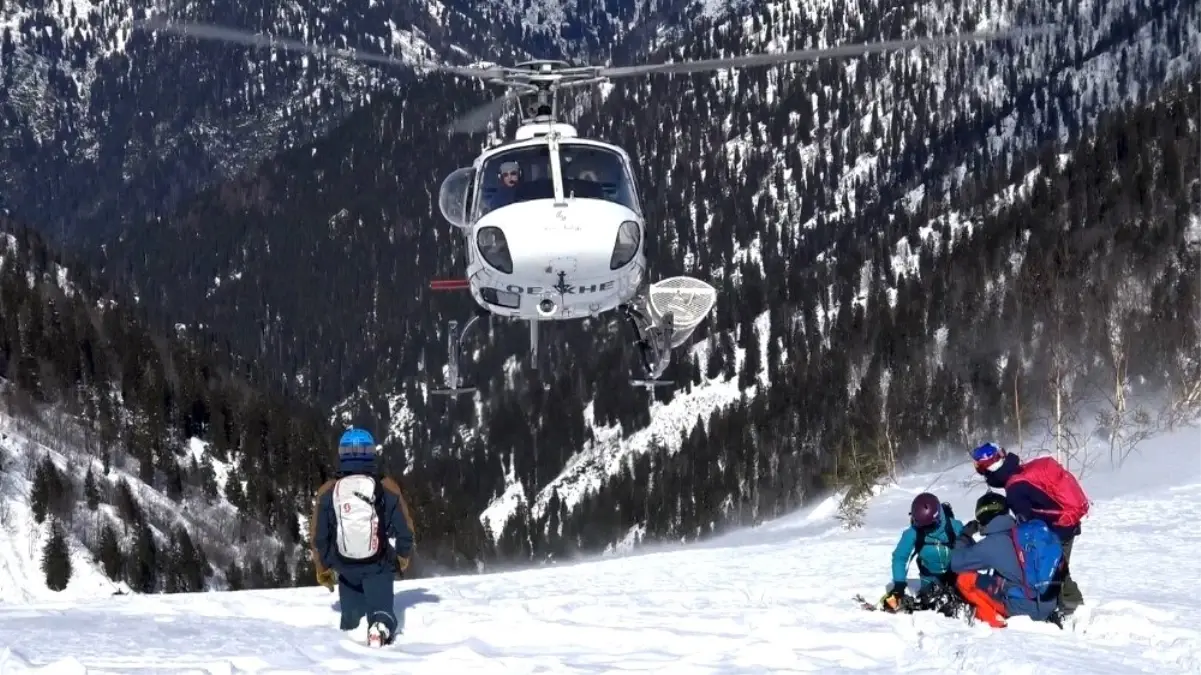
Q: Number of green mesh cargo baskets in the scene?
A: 0